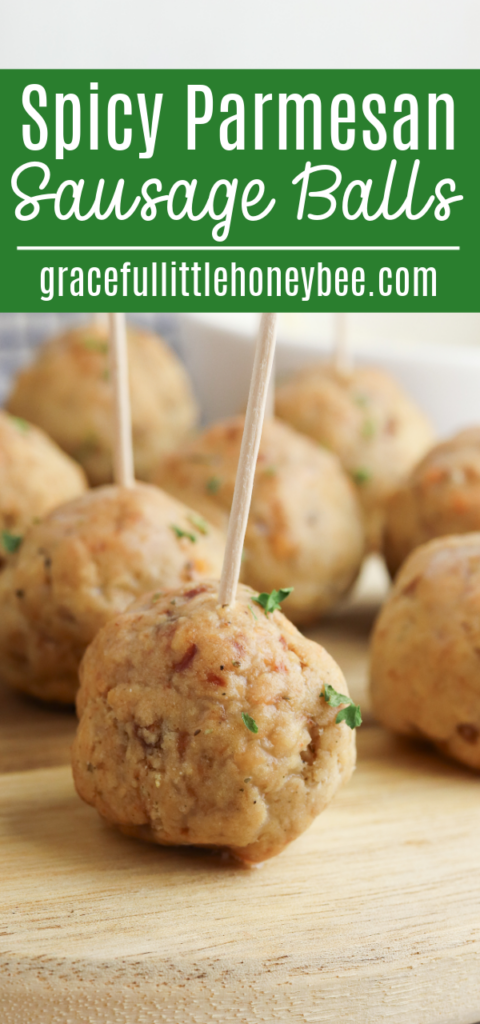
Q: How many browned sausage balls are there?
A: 8